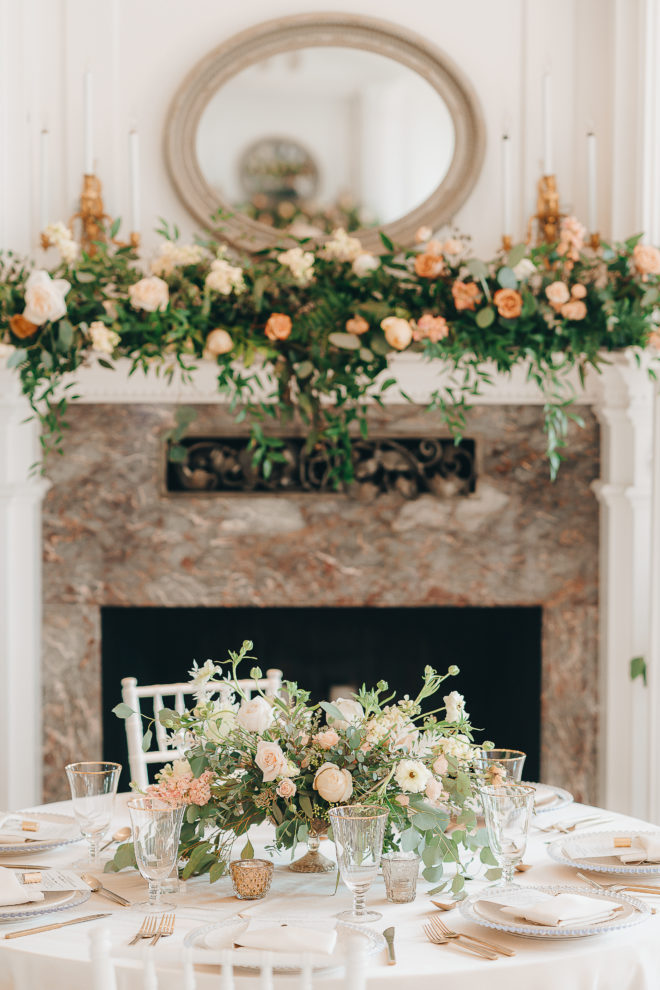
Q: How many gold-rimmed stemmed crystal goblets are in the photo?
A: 5